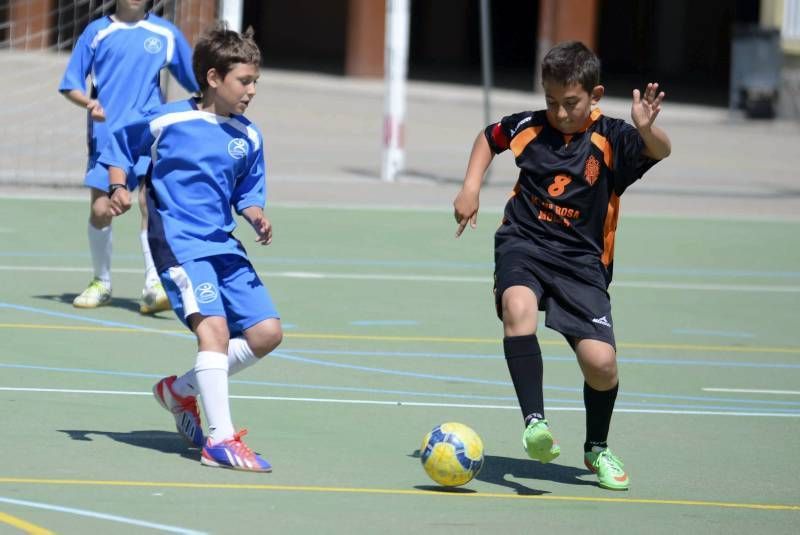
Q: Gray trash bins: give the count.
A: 1